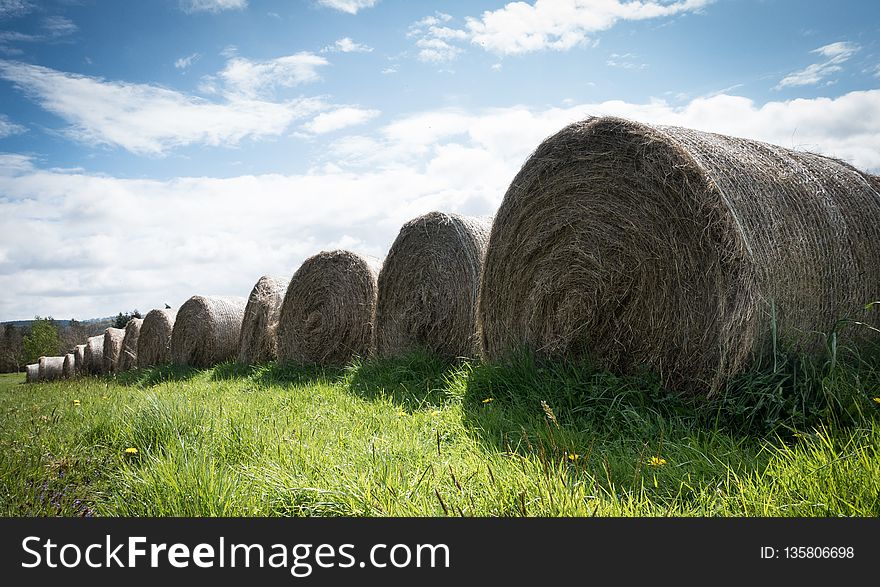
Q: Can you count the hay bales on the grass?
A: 13